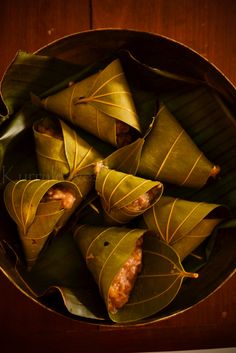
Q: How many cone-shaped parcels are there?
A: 7